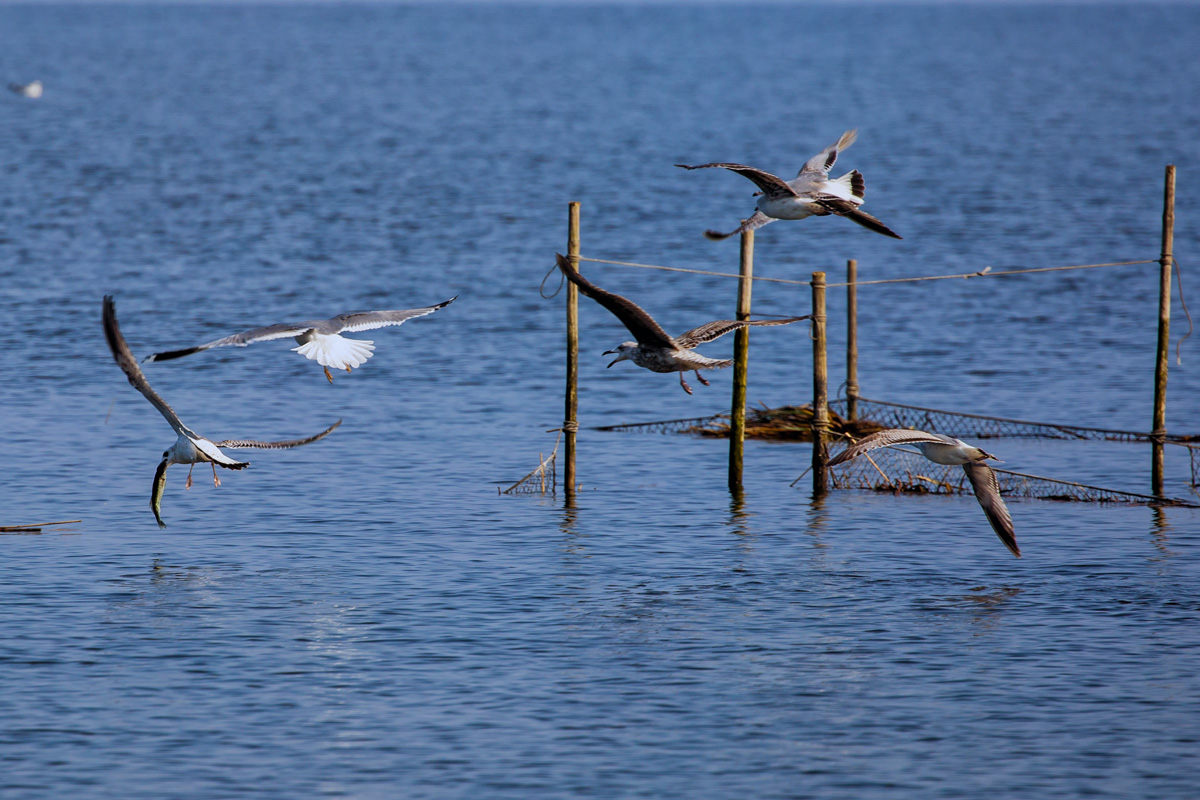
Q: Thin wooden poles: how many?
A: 5